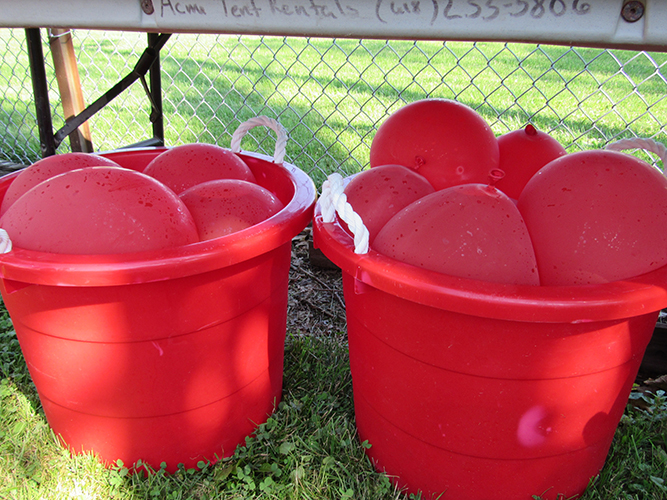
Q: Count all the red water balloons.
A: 9